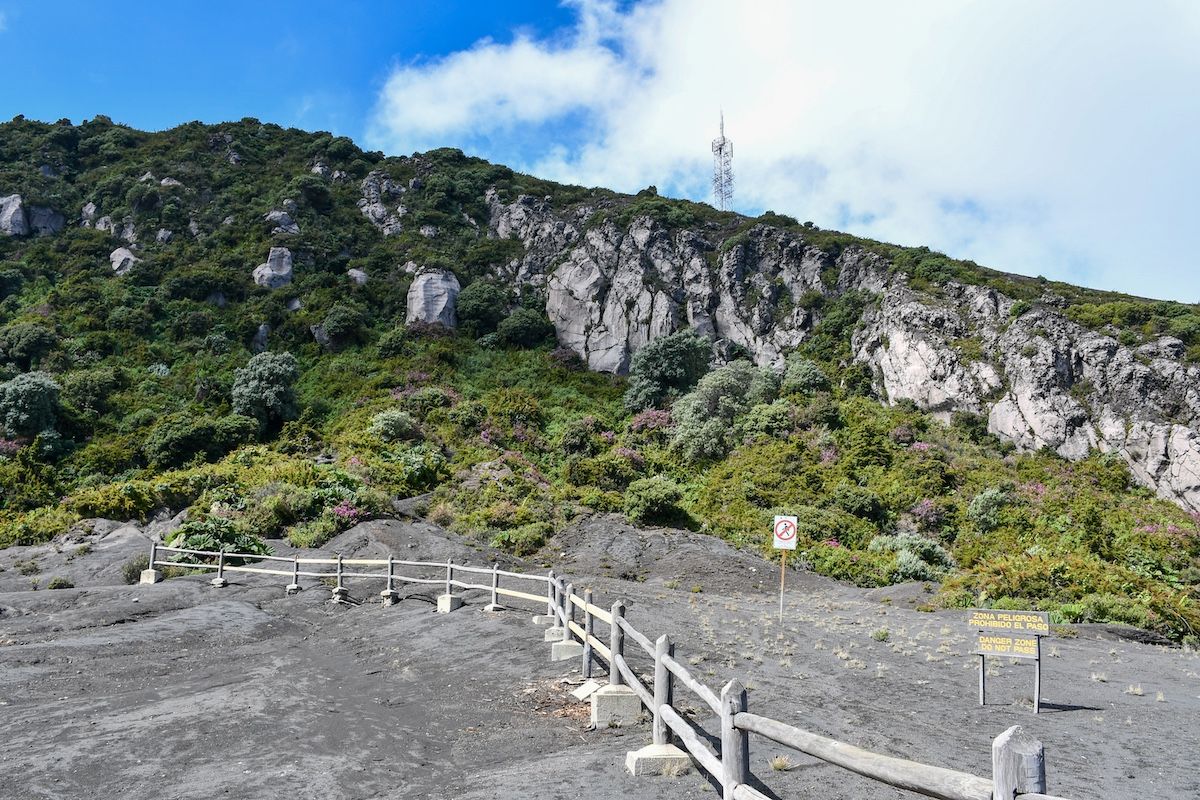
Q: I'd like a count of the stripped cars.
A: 0